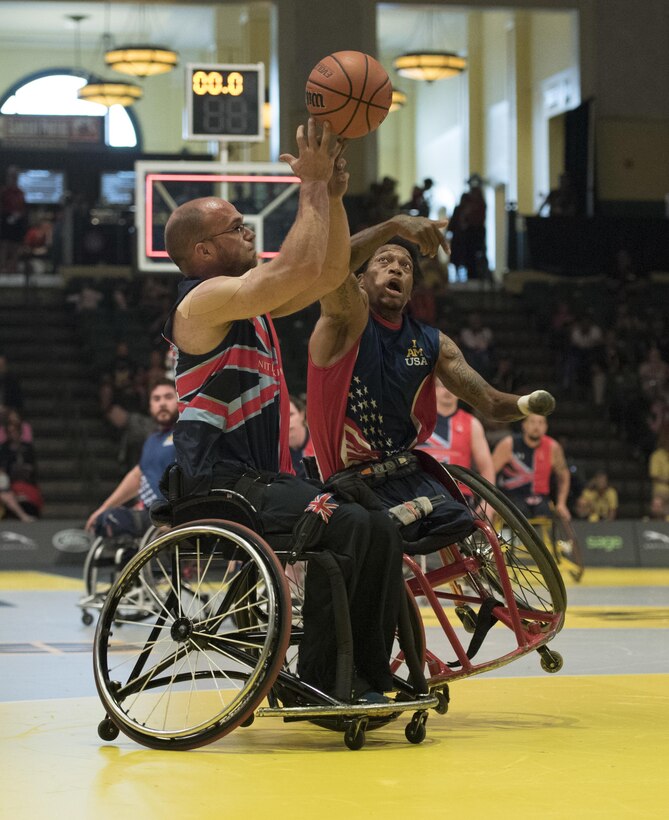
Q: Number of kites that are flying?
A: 0